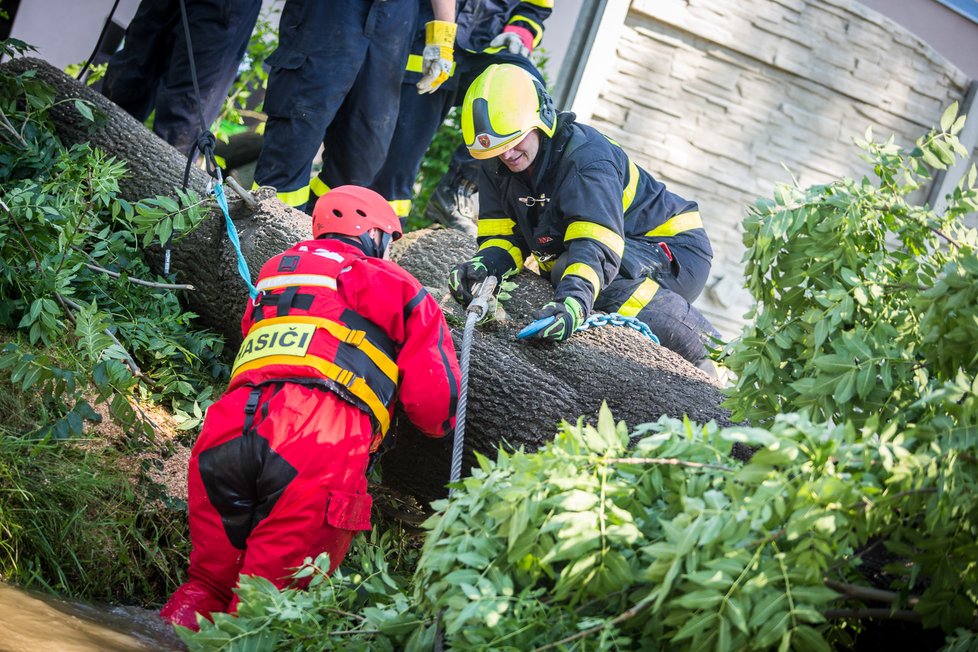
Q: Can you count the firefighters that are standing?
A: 3